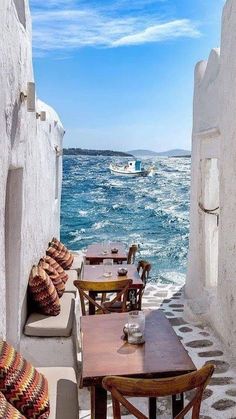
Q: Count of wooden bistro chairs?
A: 4